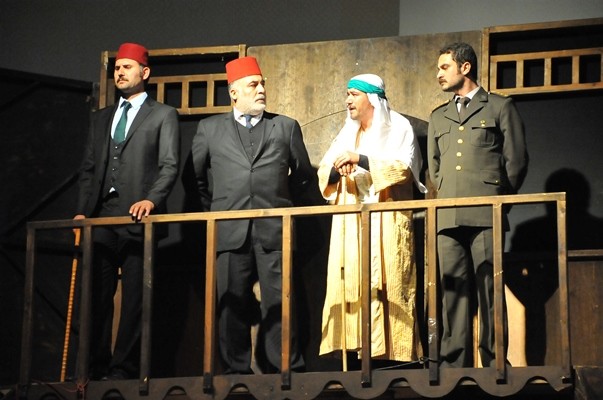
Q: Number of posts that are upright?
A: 9